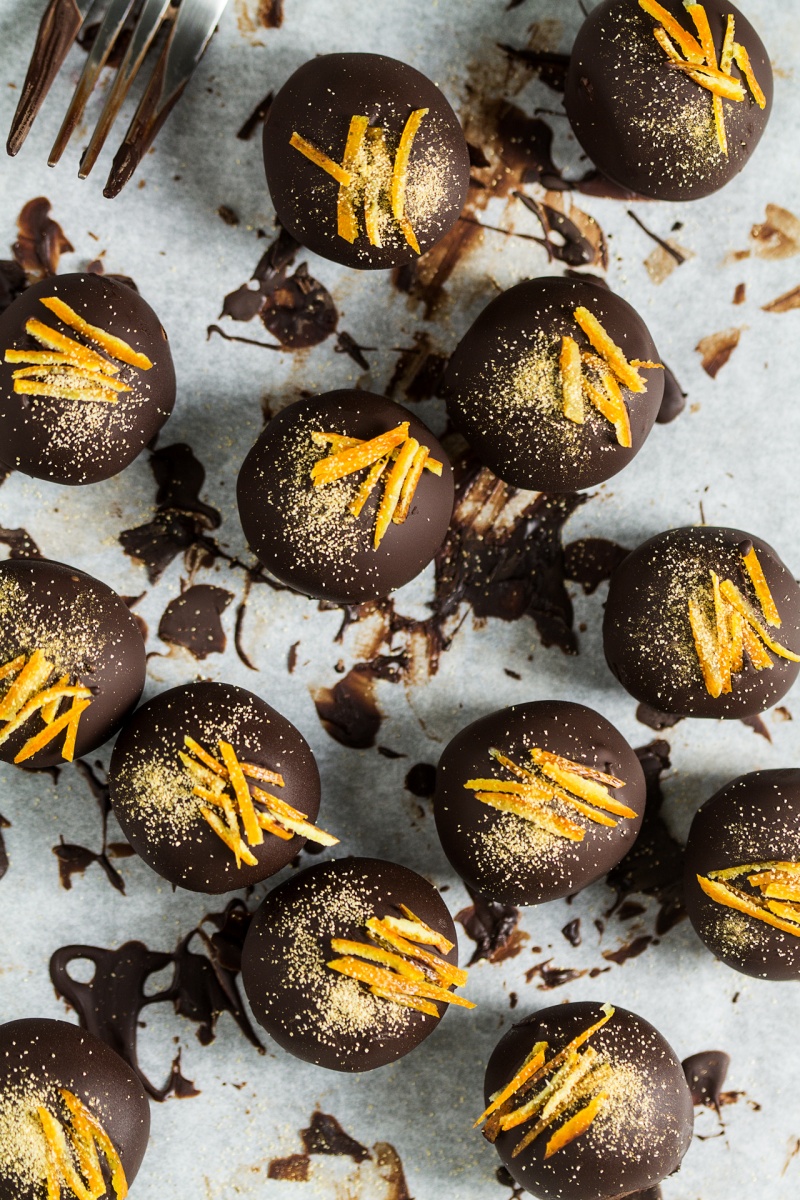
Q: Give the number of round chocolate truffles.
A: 13